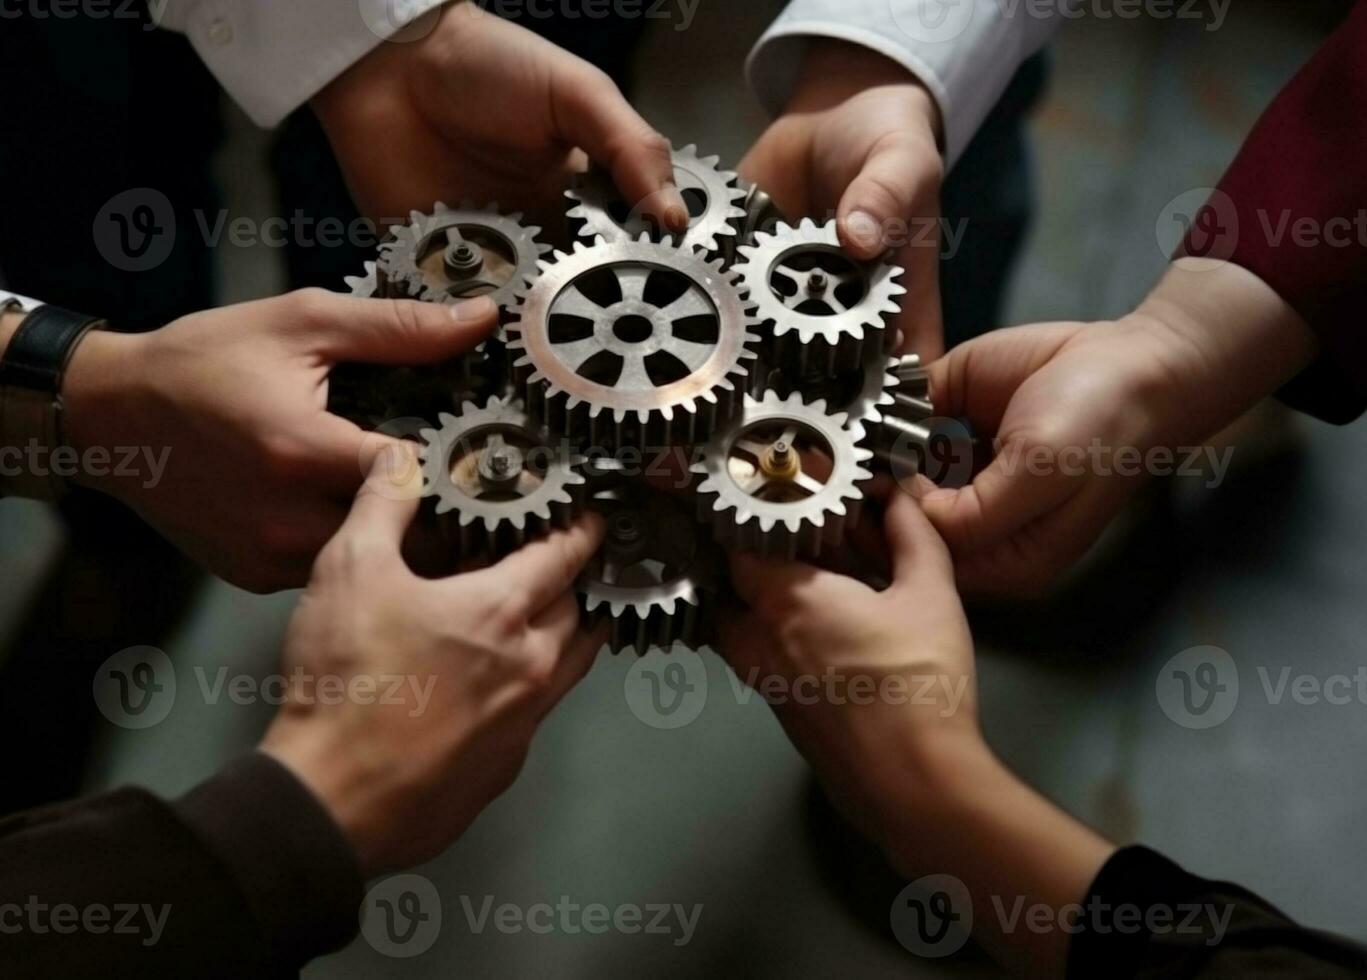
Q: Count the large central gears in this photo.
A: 1